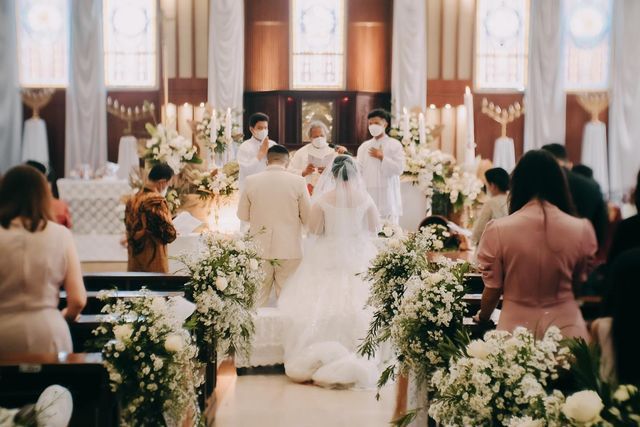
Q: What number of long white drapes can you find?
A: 6